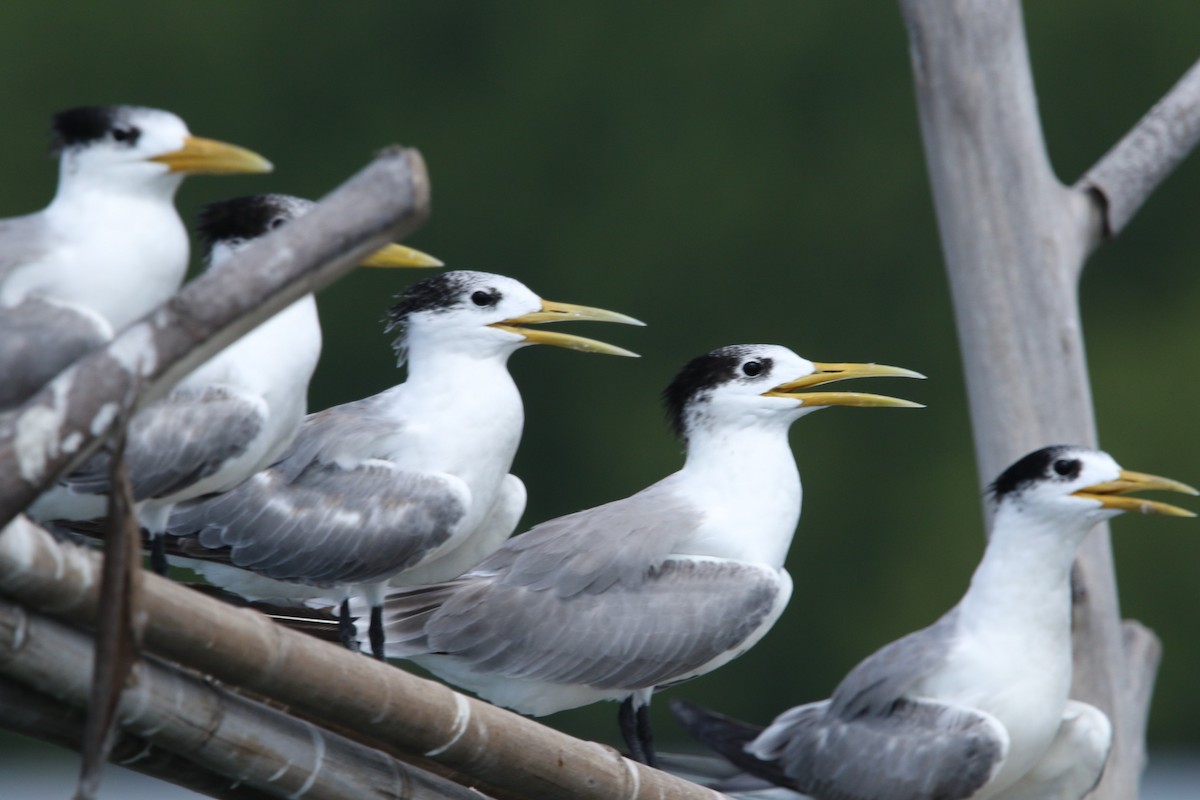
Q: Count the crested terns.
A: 5